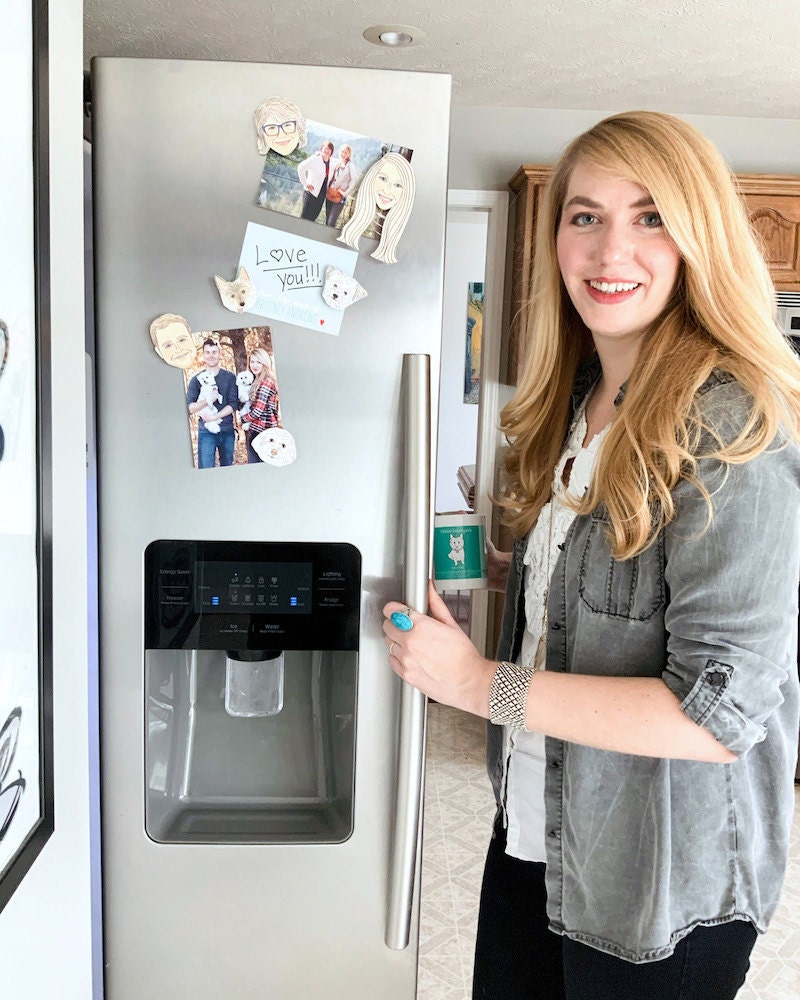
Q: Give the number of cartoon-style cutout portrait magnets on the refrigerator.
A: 6